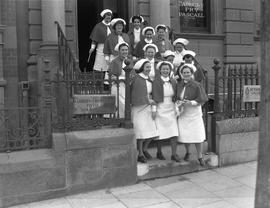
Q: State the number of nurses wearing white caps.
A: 13